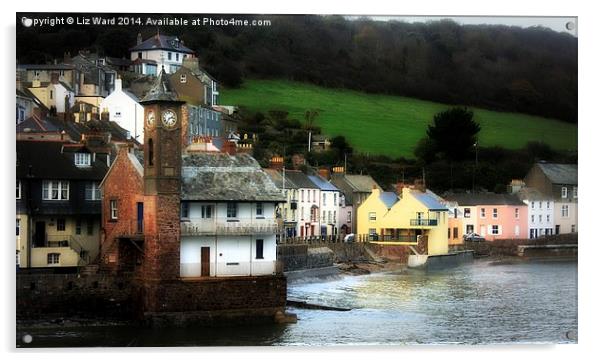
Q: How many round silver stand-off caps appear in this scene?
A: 4